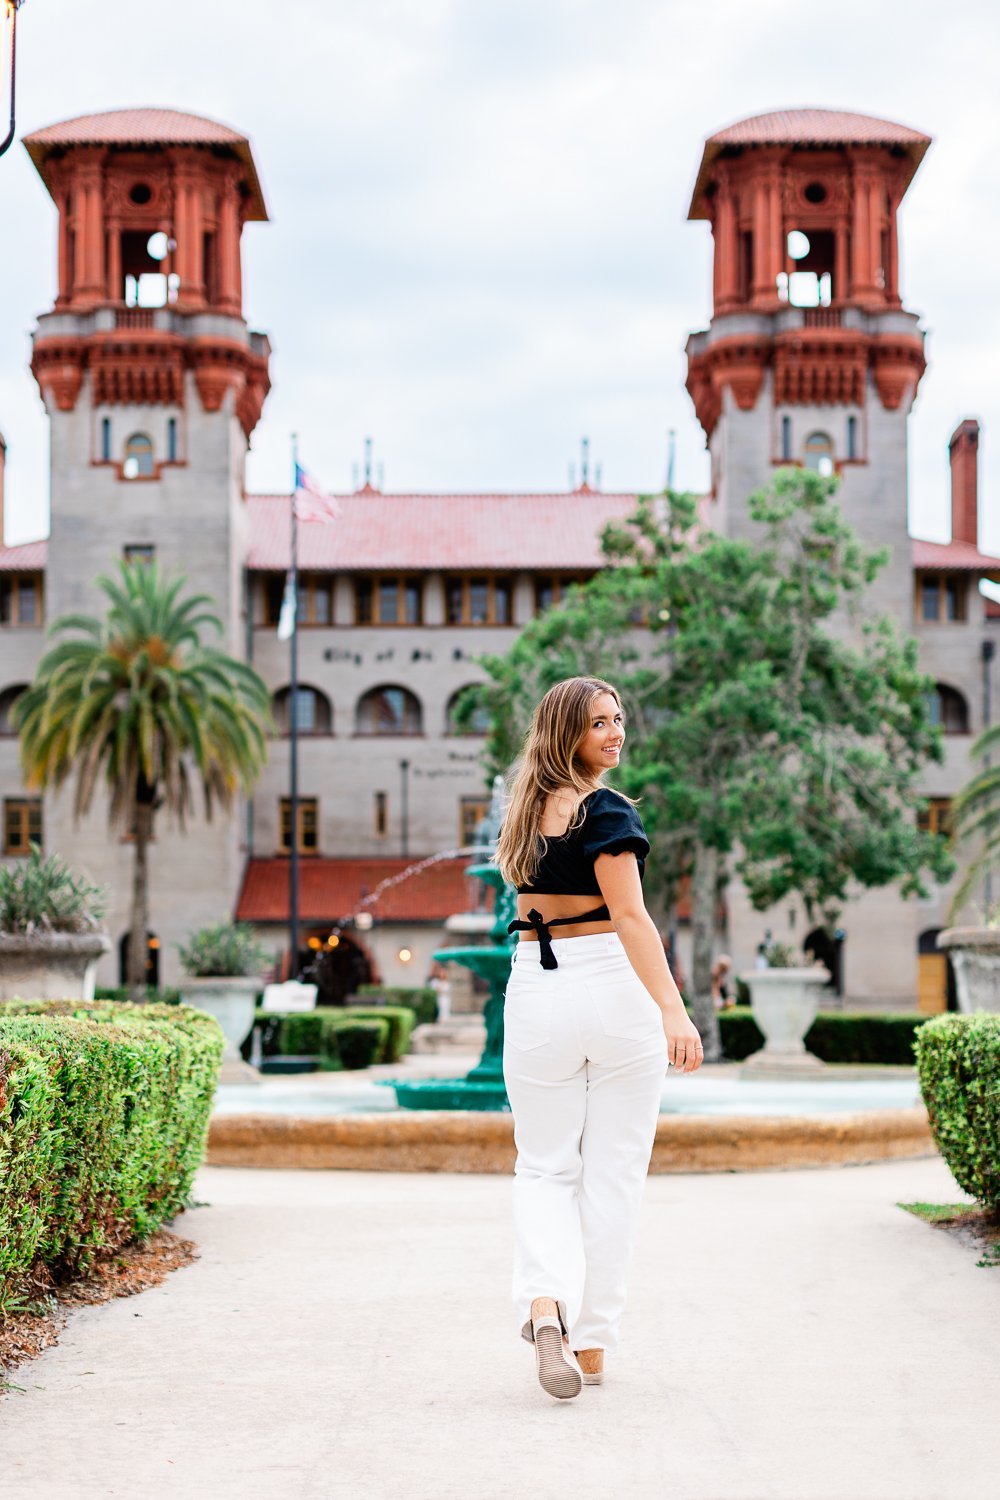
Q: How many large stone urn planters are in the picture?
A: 4